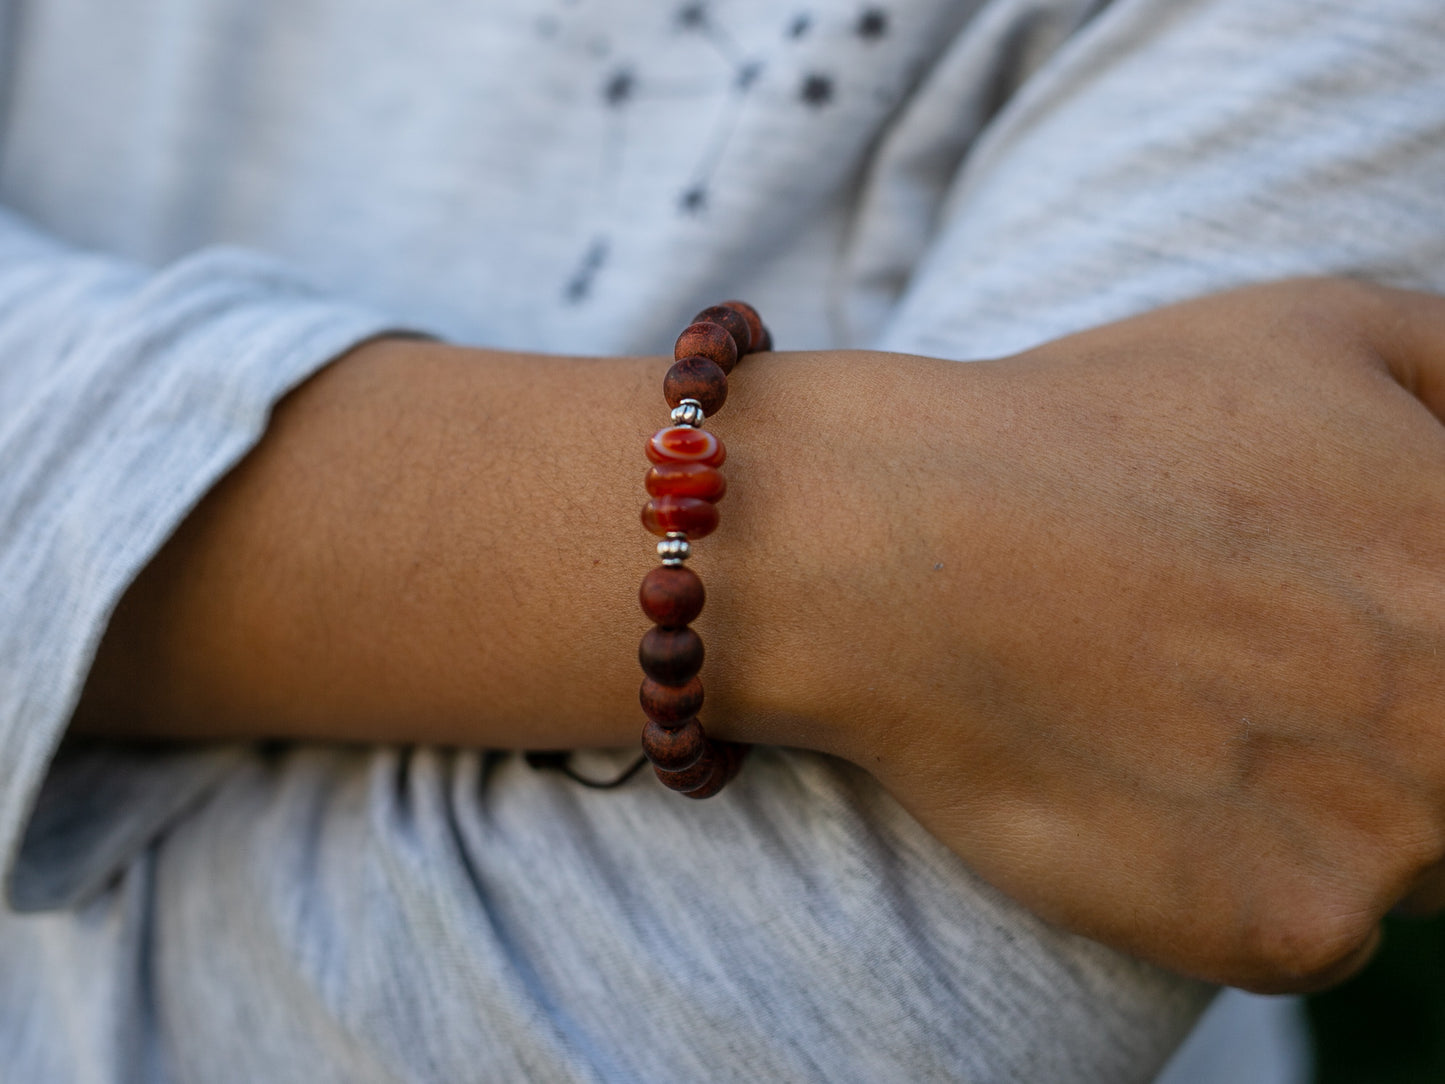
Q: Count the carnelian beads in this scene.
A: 3